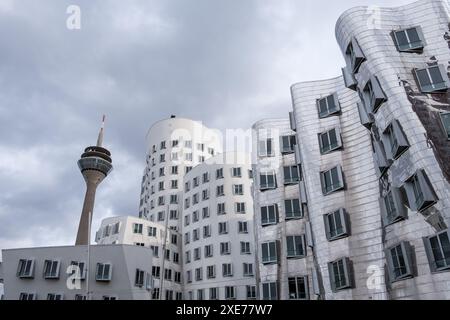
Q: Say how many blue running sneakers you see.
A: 0